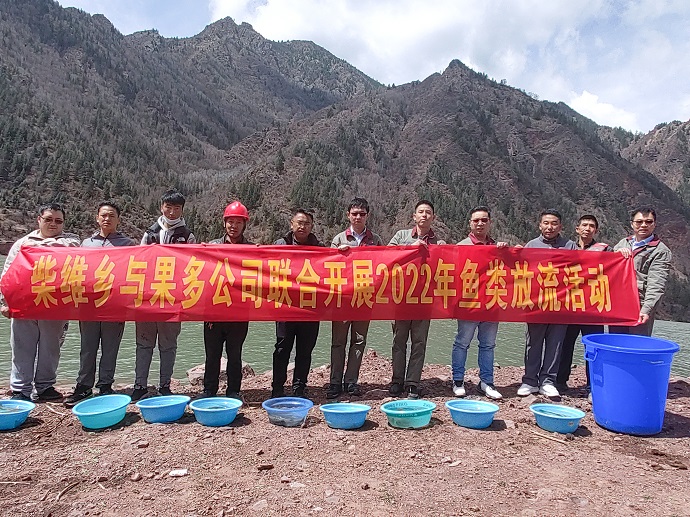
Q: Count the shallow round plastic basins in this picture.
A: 9